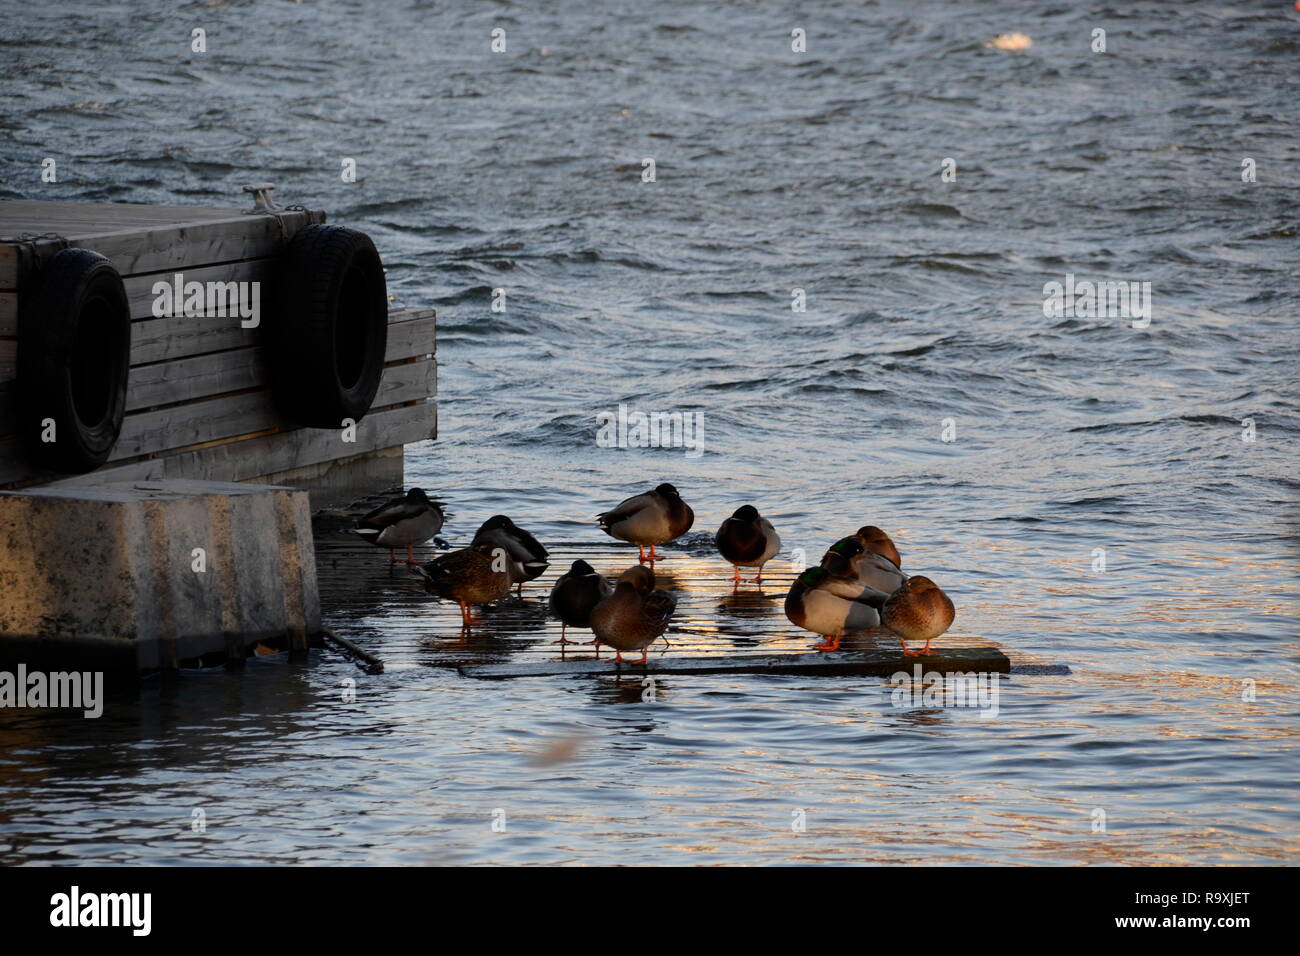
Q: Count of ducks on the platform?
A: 11